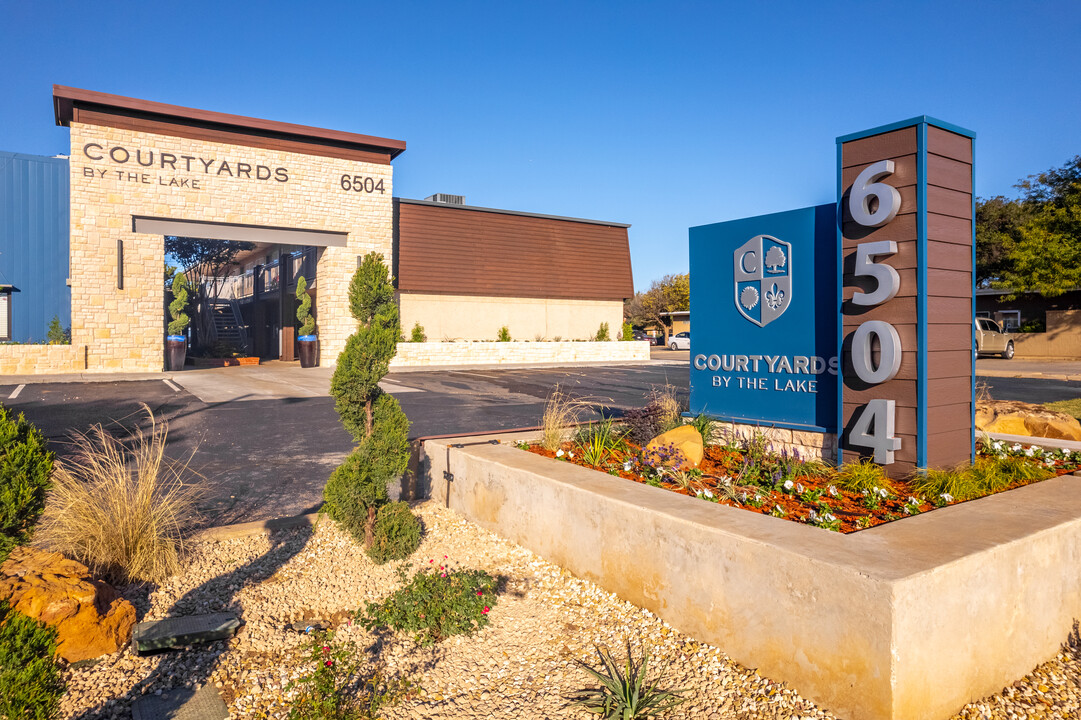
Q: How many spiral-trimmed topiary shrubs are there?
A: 3